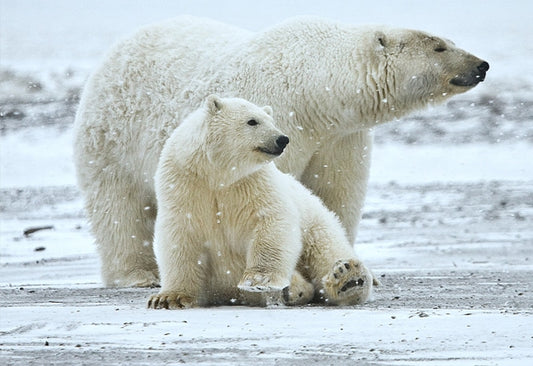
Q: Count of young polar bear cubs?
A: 1